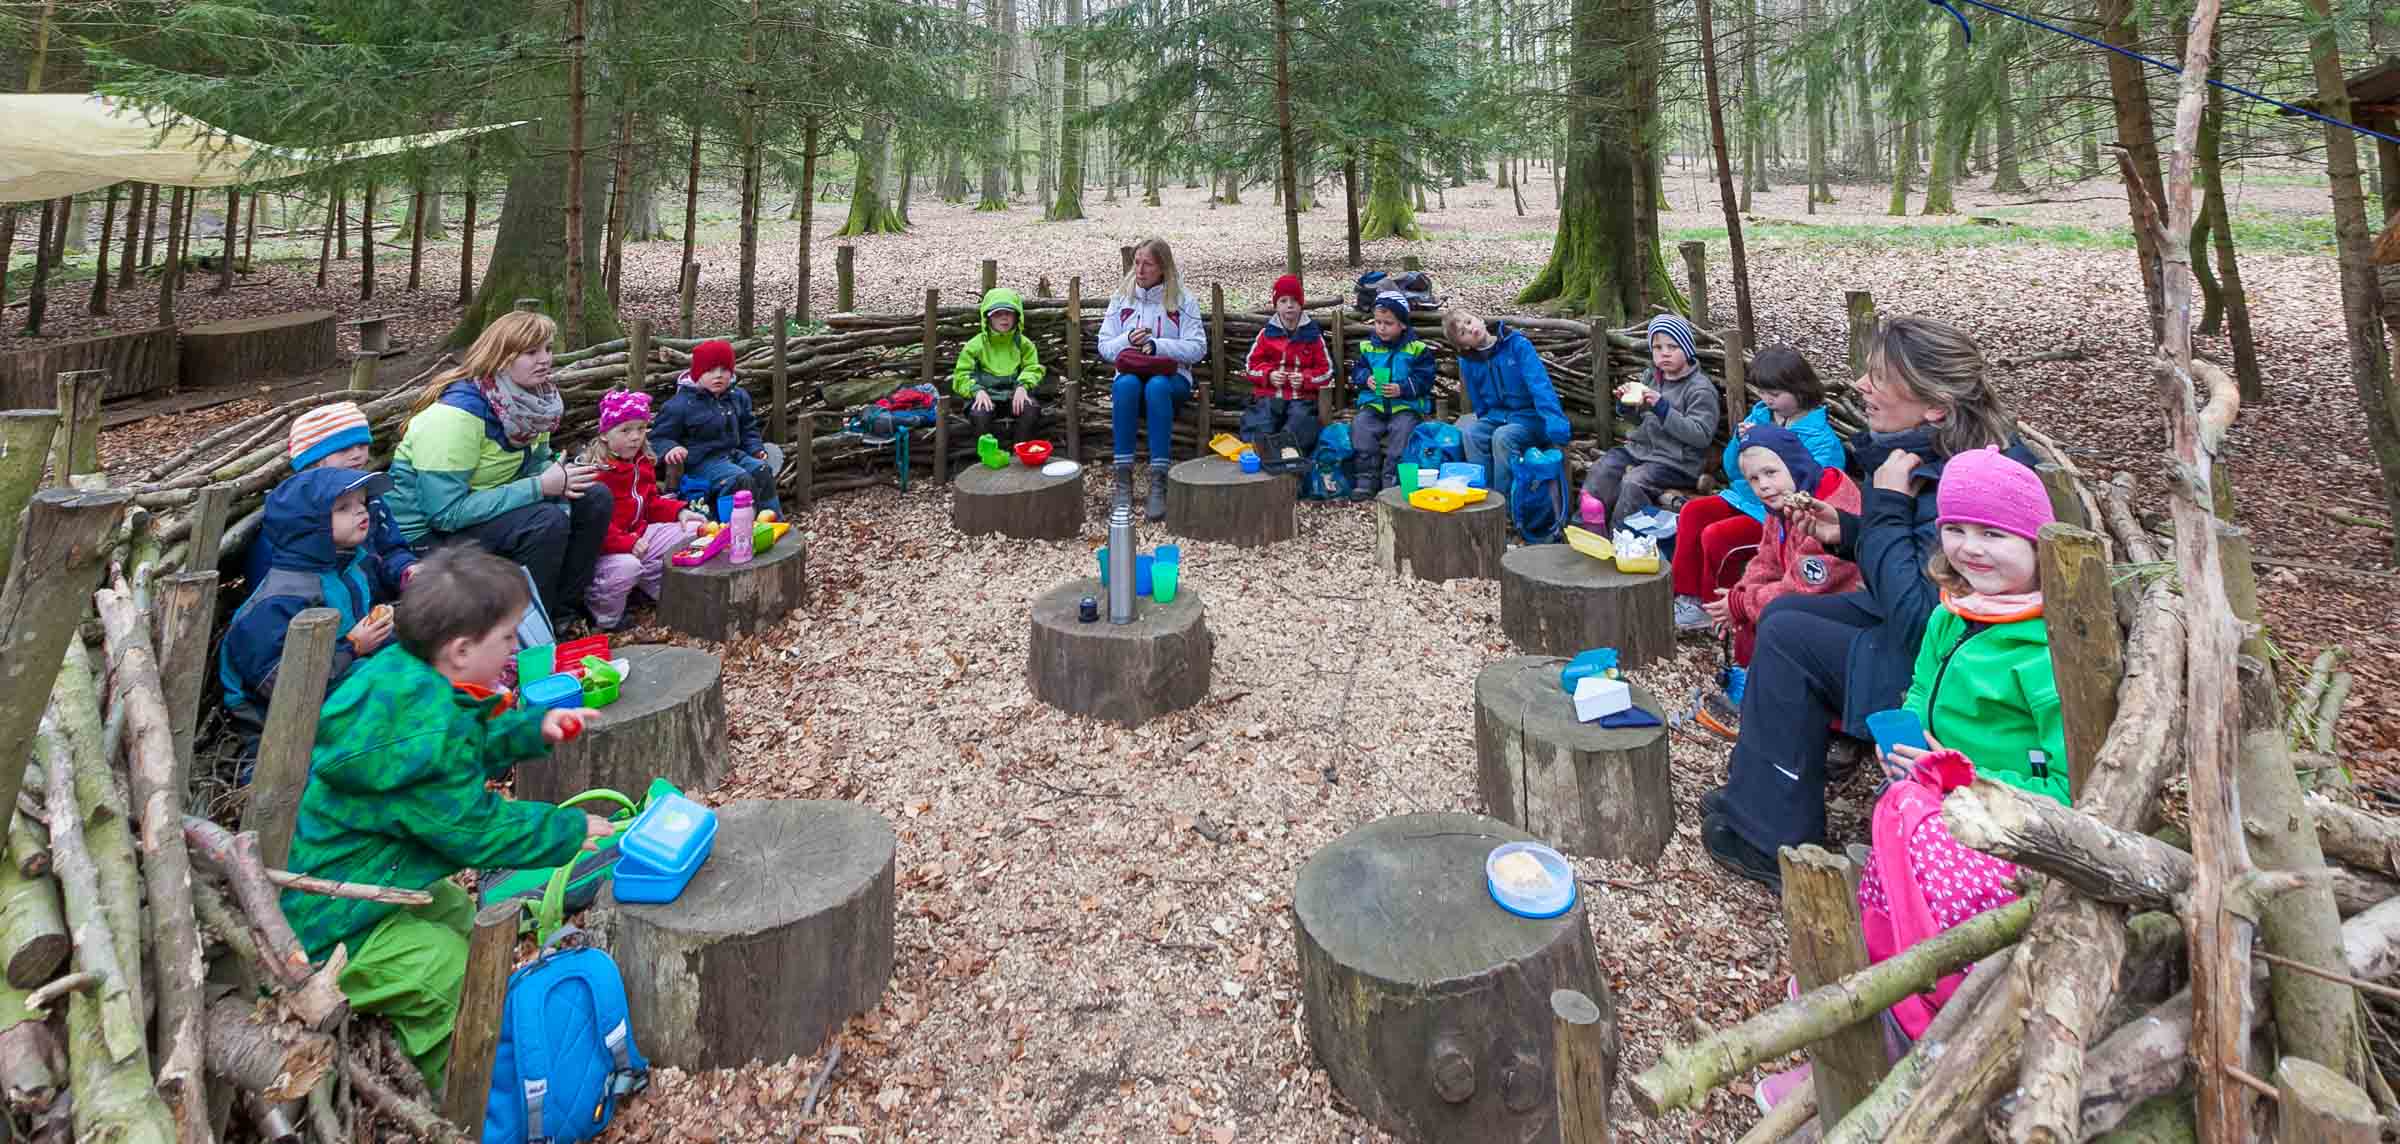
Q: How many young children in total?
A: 13